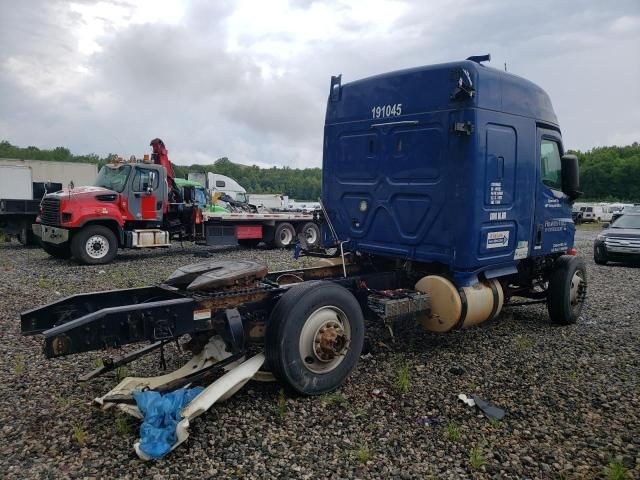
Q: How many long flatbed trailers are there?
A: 1